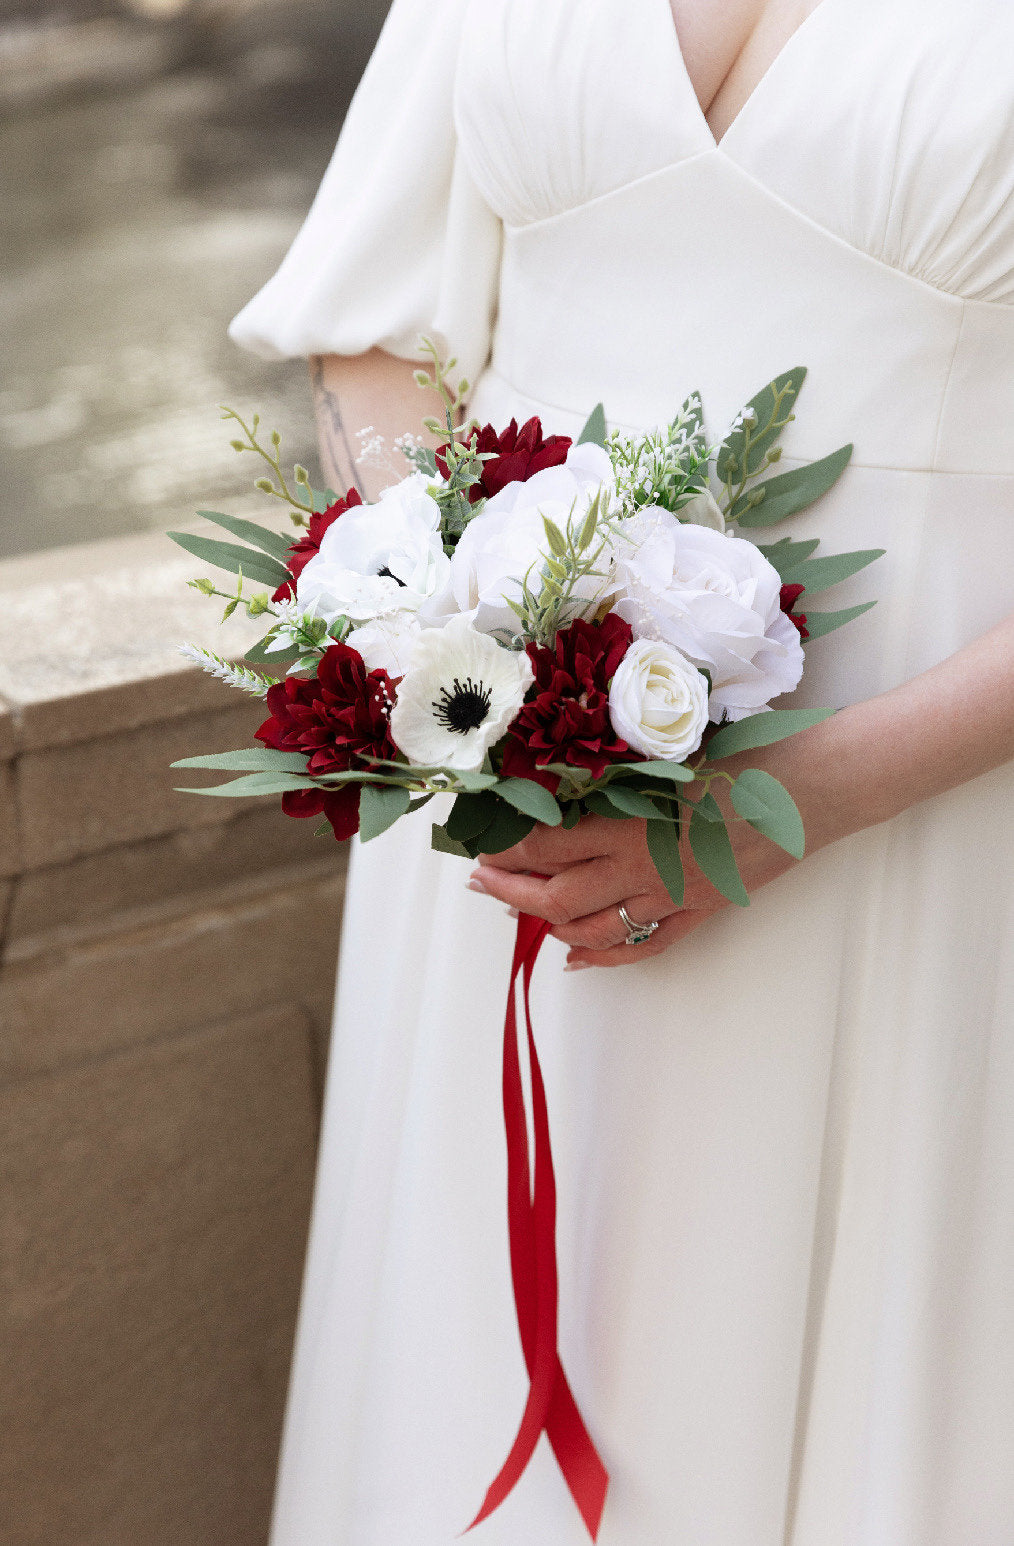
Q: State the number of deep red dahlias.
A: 5